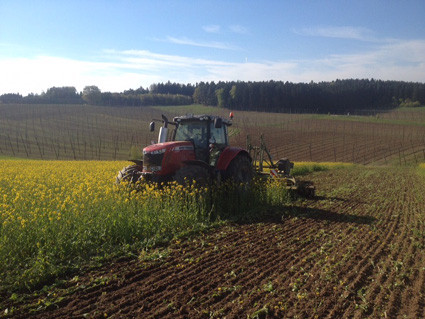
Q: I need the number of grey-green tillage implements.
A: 1